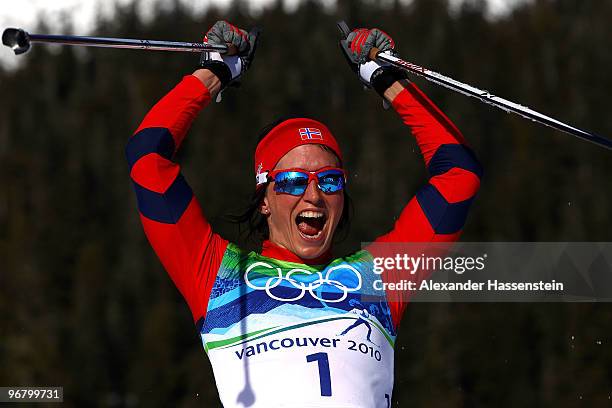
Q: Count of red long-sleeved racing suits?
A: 1